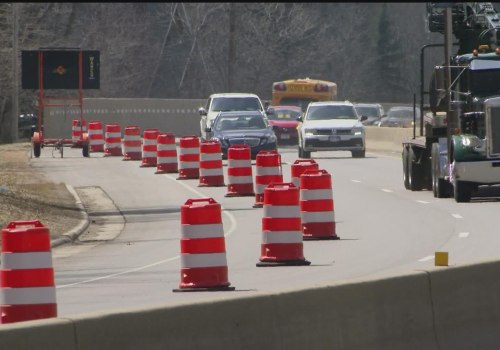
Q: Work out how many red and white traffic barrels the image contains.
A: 15